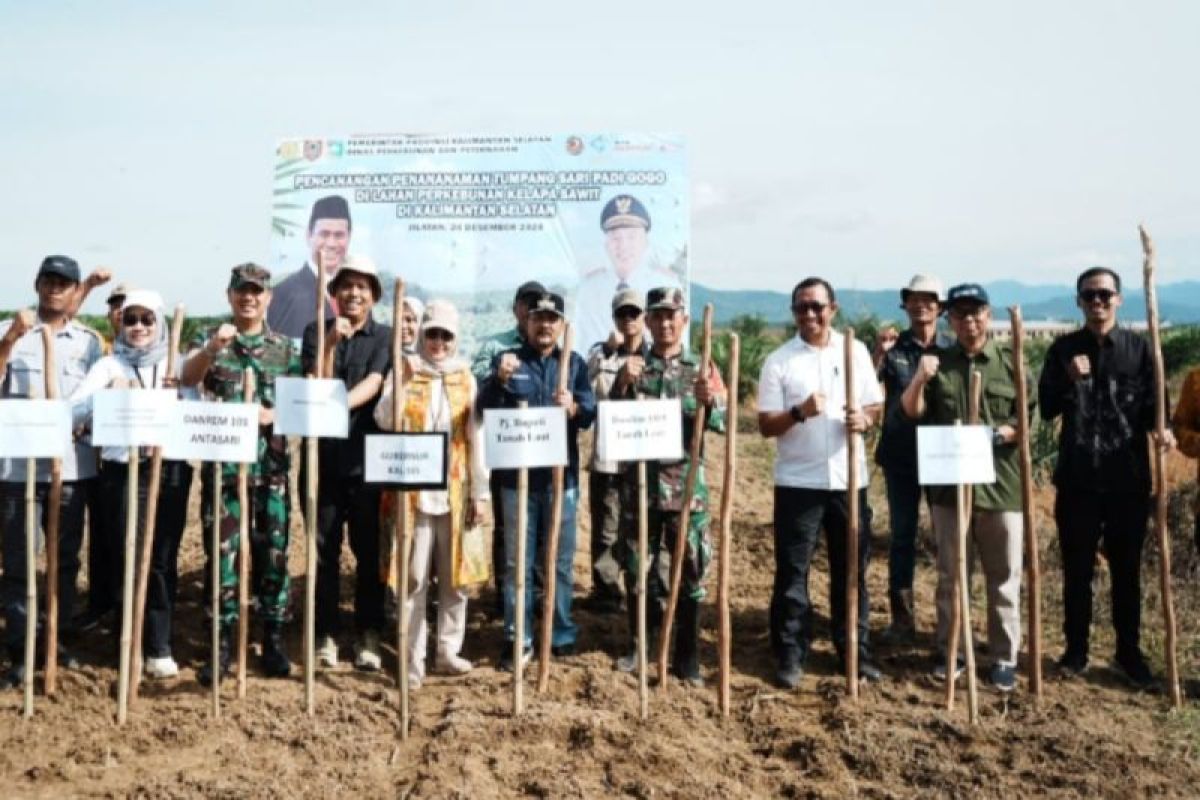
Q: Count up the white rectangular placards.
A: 8